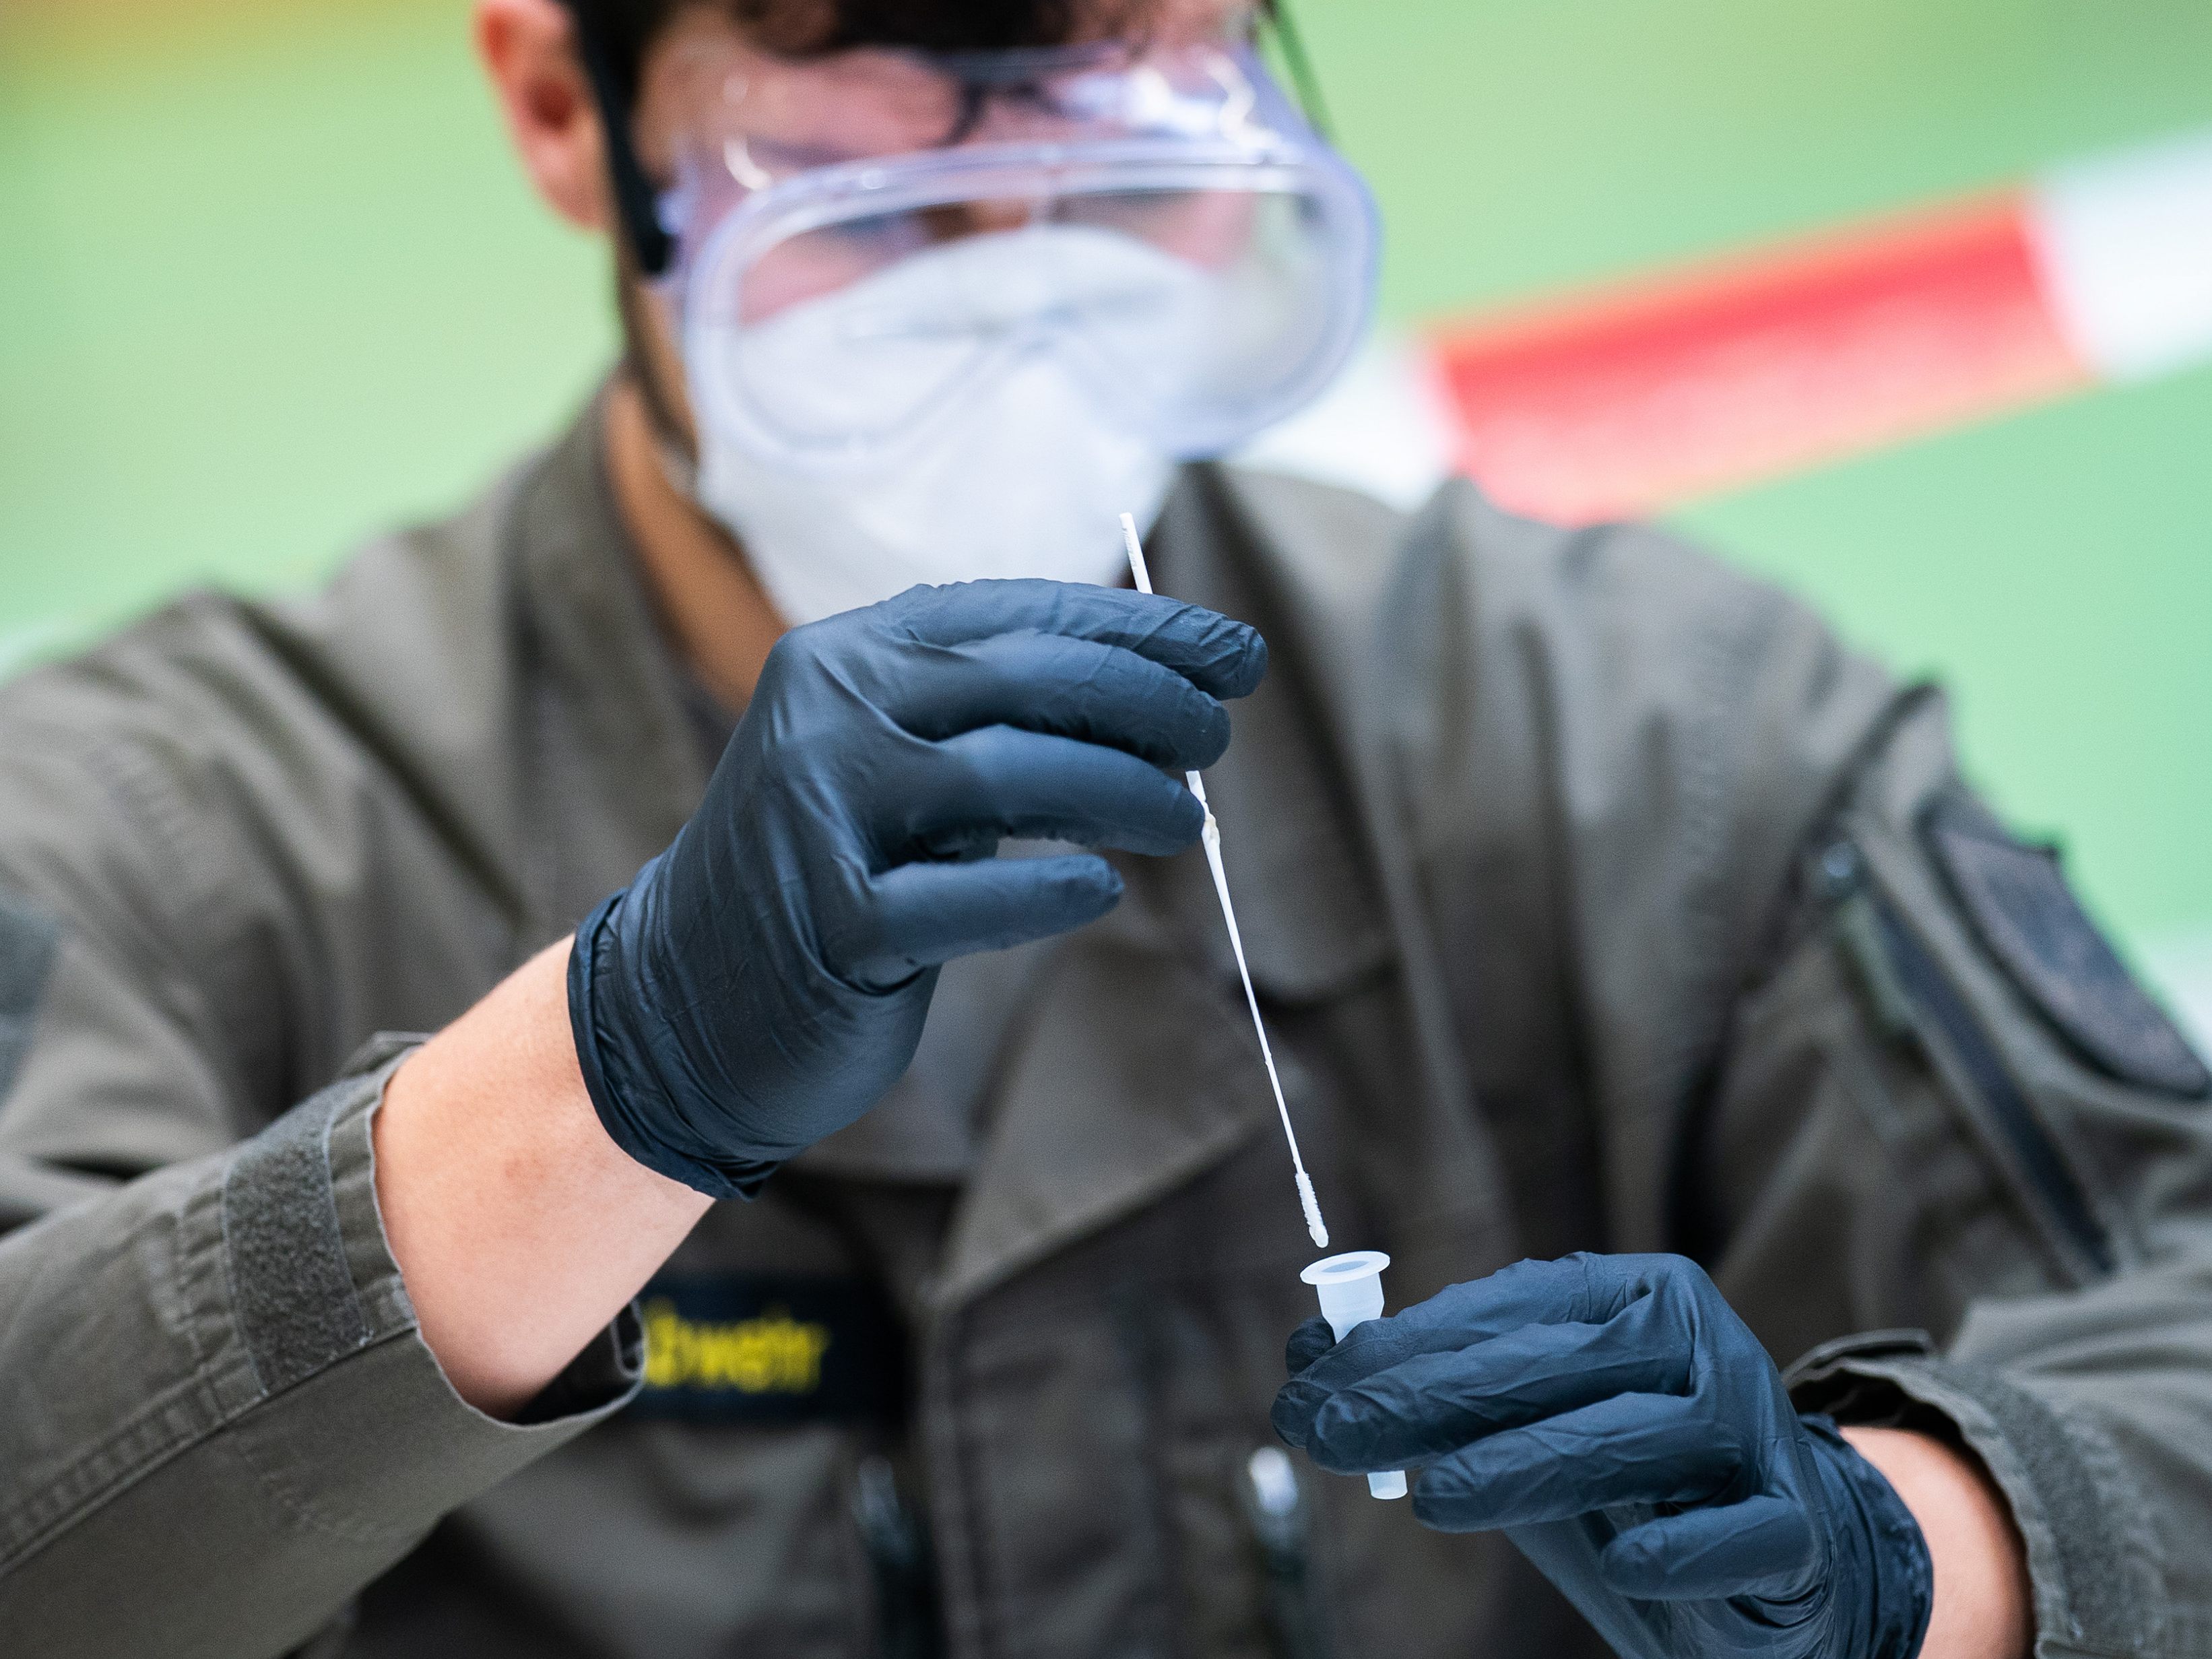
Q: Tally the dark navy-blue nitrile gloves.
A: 2